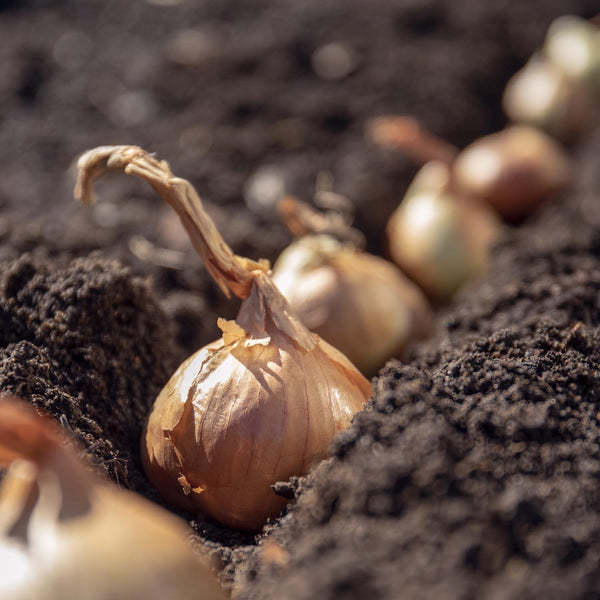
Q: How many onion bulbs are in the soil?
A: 7